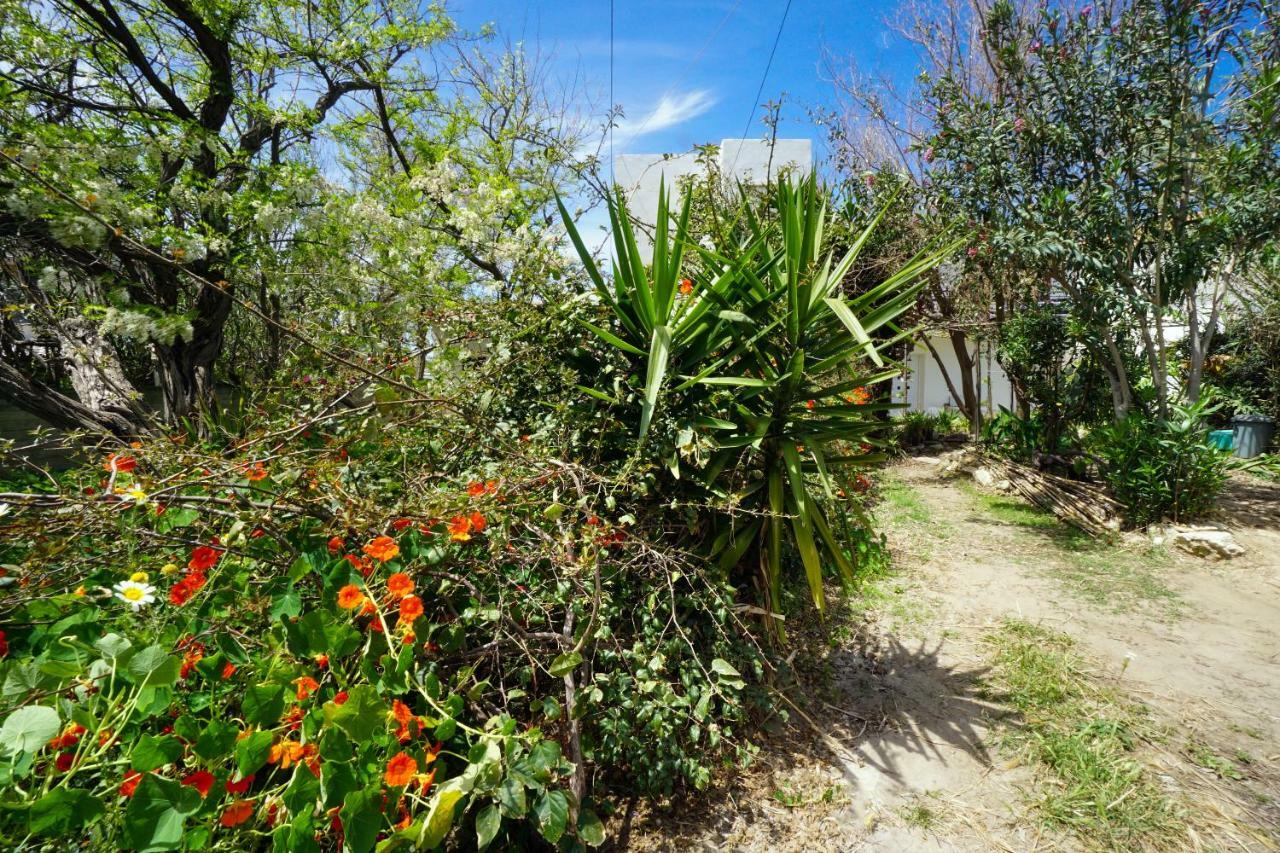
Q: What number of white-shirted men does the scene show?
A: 0